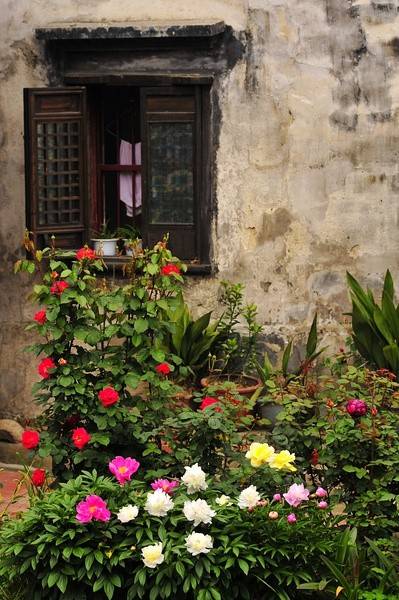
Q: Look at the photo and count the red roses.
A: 11